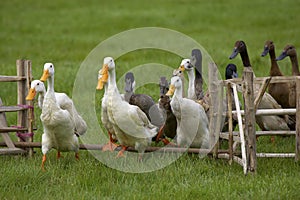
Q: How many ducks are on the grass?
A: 14